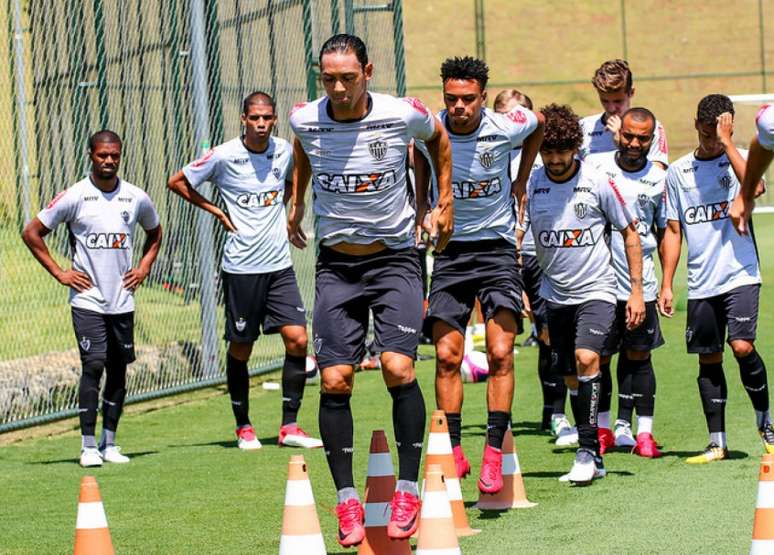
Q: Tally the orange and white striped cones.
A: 7